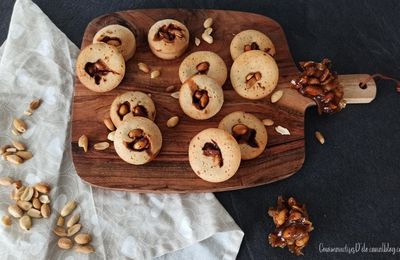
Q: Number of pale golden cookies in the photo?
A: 11